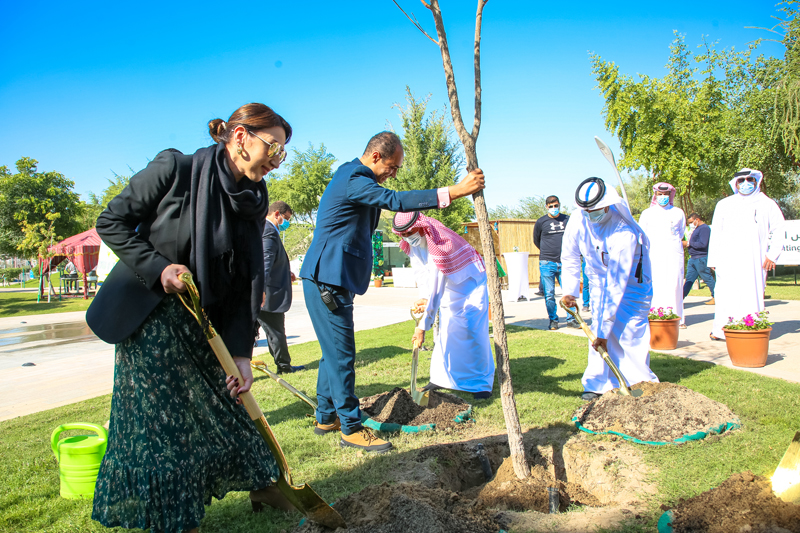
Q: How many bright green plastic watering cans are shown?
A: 1